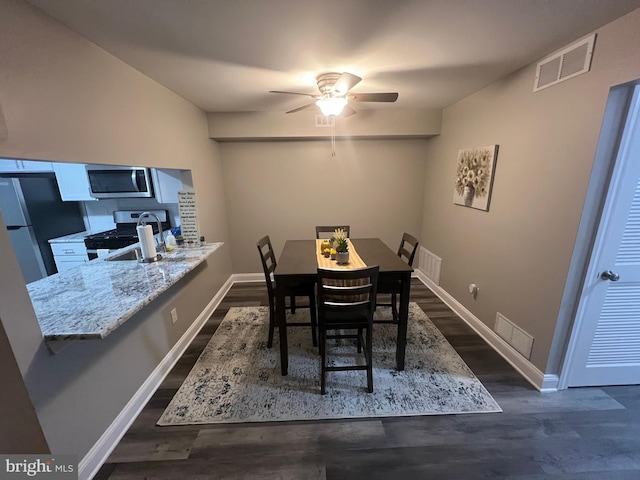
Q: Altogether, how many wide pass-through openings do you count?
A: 1